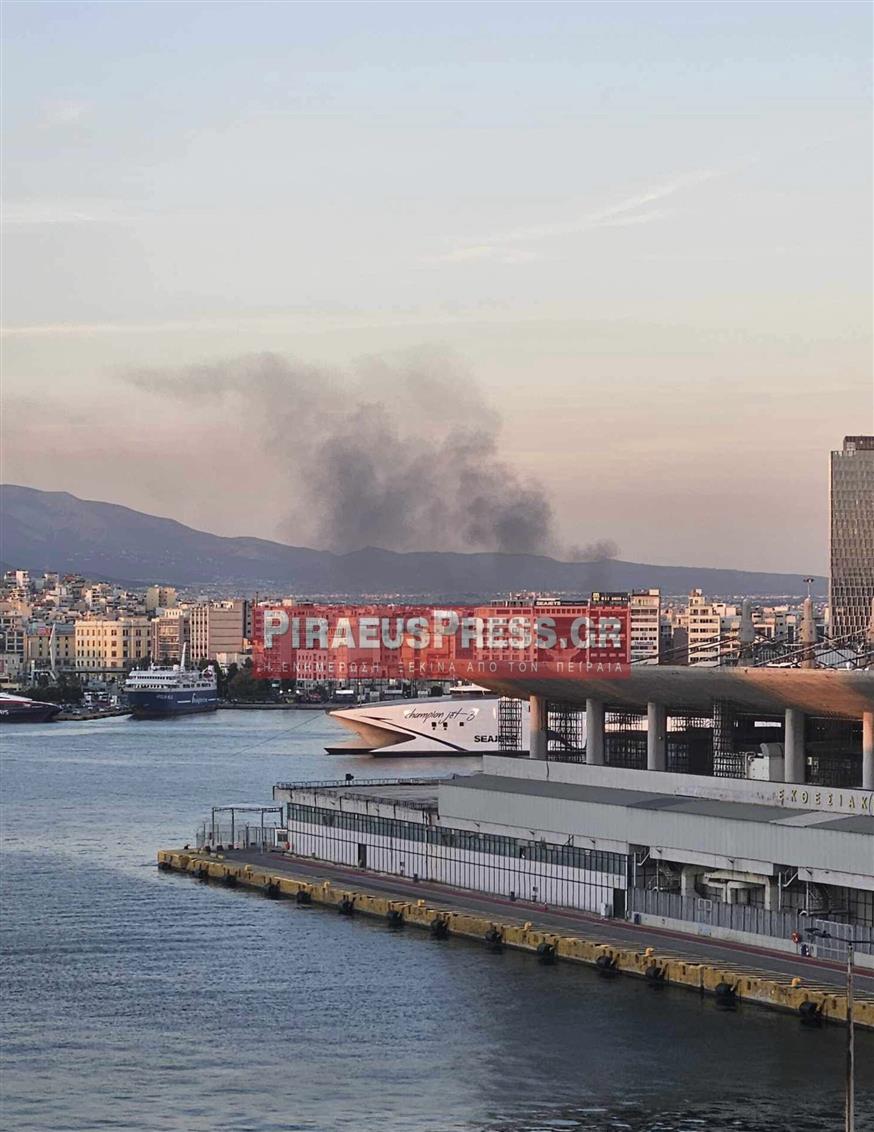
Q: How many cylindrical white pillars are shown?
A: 5